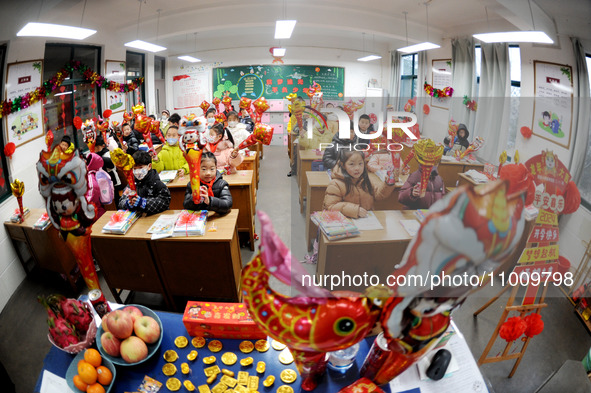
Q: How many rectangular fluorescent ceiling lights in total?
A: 8